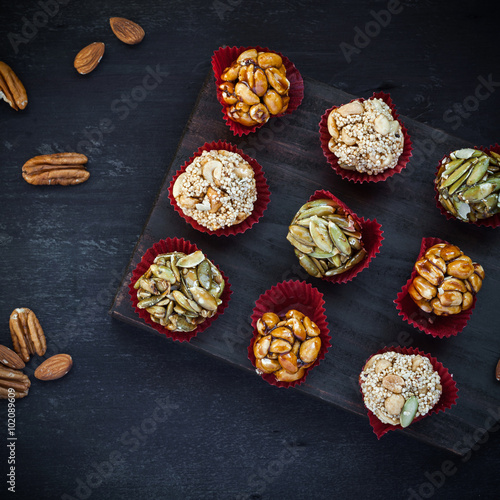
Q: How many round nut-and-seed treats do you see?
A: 9